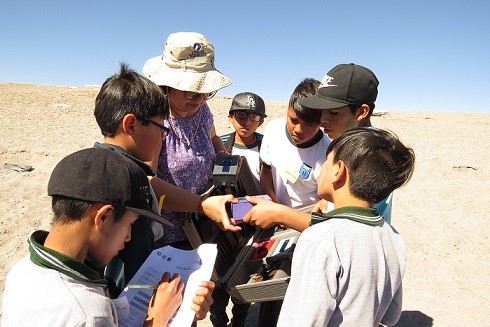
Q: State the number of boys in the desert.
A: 6